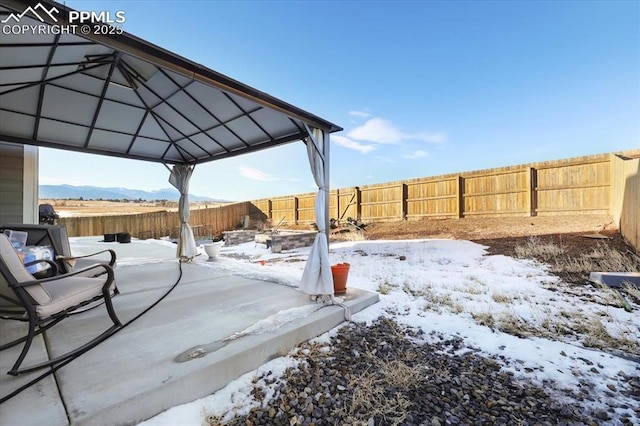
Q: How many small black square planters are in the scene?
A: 2